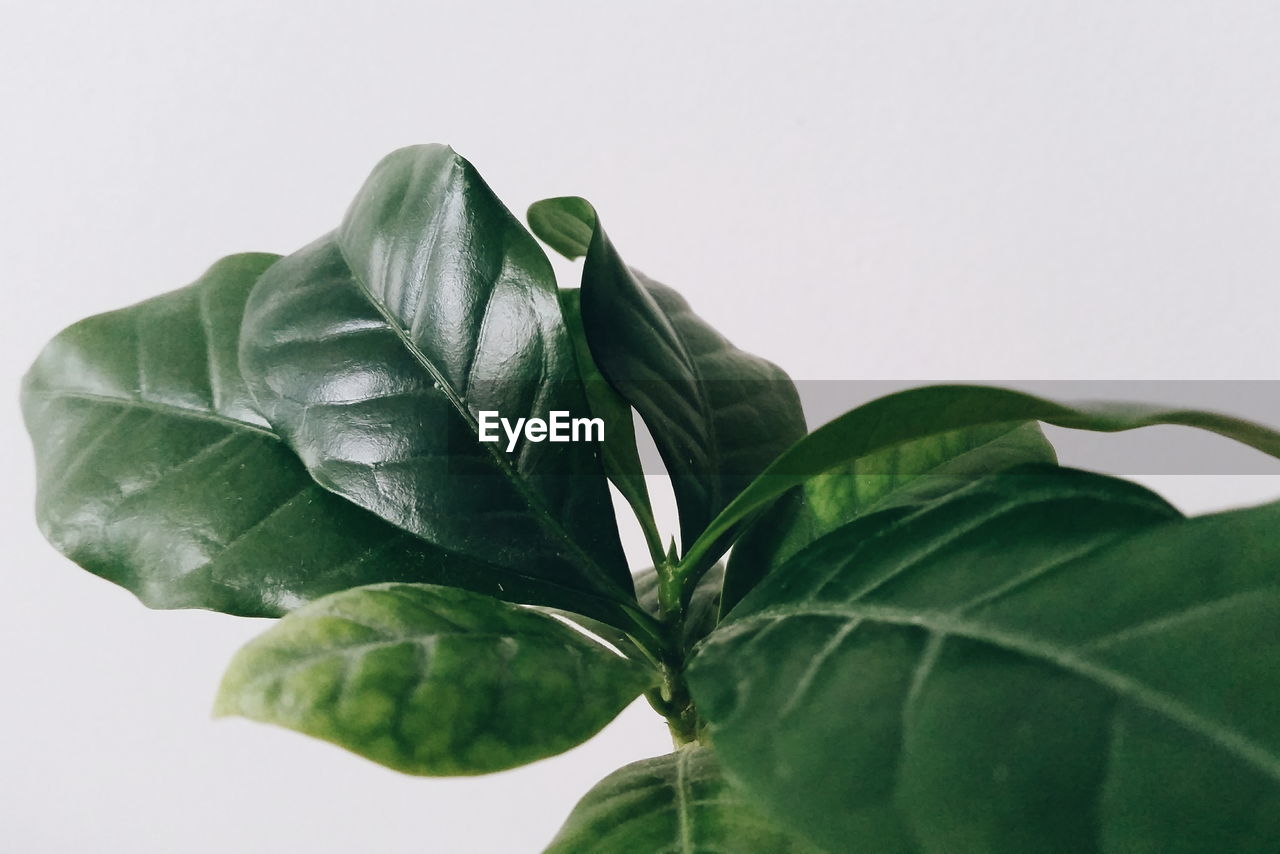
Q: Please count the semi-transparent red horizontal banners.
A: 0